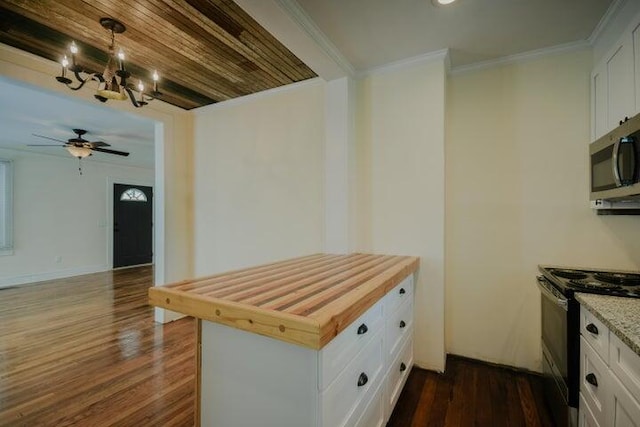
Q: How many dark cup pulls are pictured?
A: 7